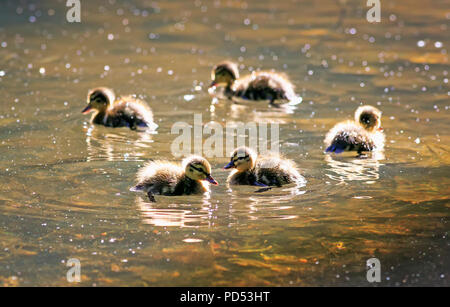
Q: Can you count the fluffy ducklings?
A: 5